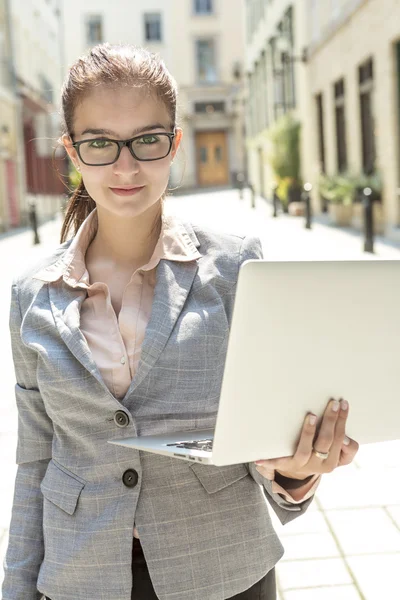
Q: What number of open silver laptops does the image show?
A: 1